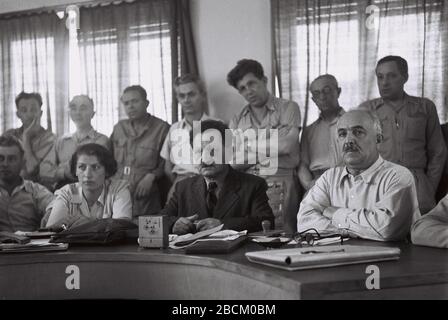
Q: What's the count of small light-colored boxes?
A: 1